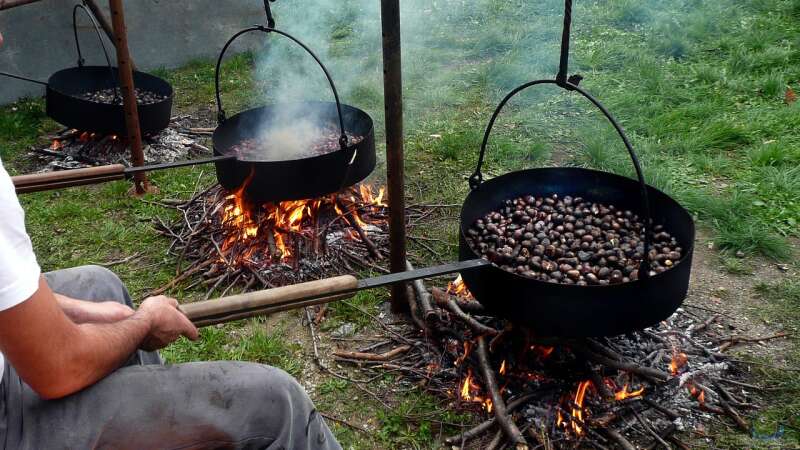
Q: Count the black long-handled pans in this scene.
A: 3